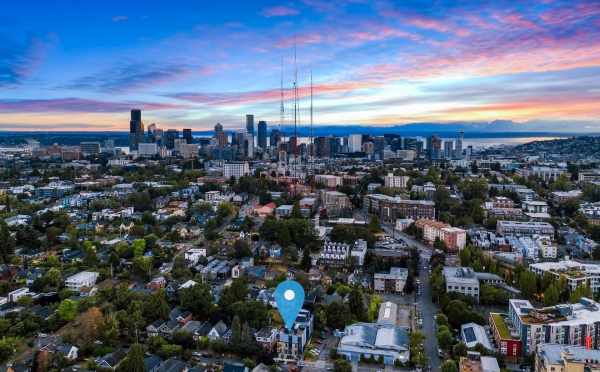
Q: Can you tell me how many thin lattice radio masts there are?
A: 3